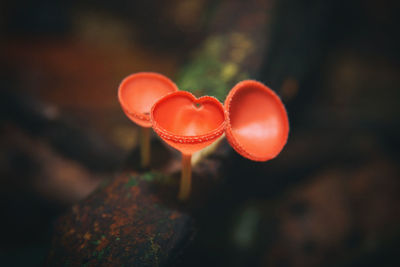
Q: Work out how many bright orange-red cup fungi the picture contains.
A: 3